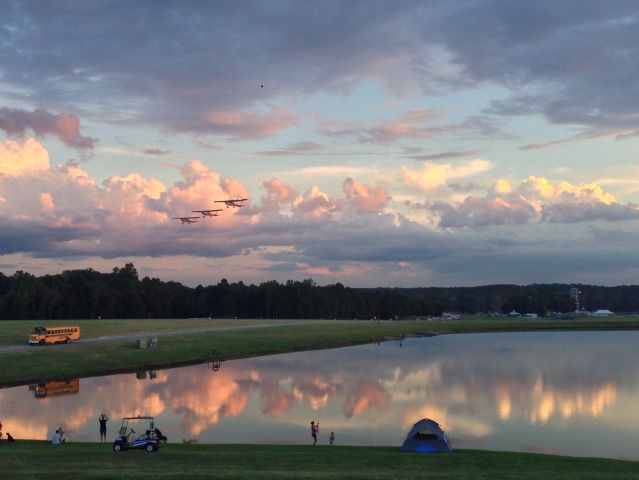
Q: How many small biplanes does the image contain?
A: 3